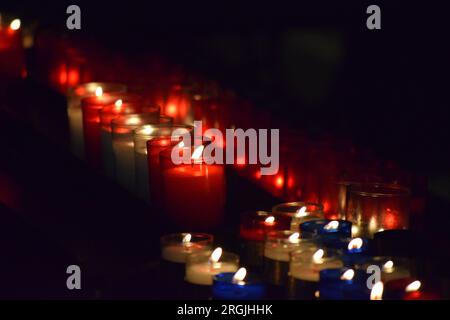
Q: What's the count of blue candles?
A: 4